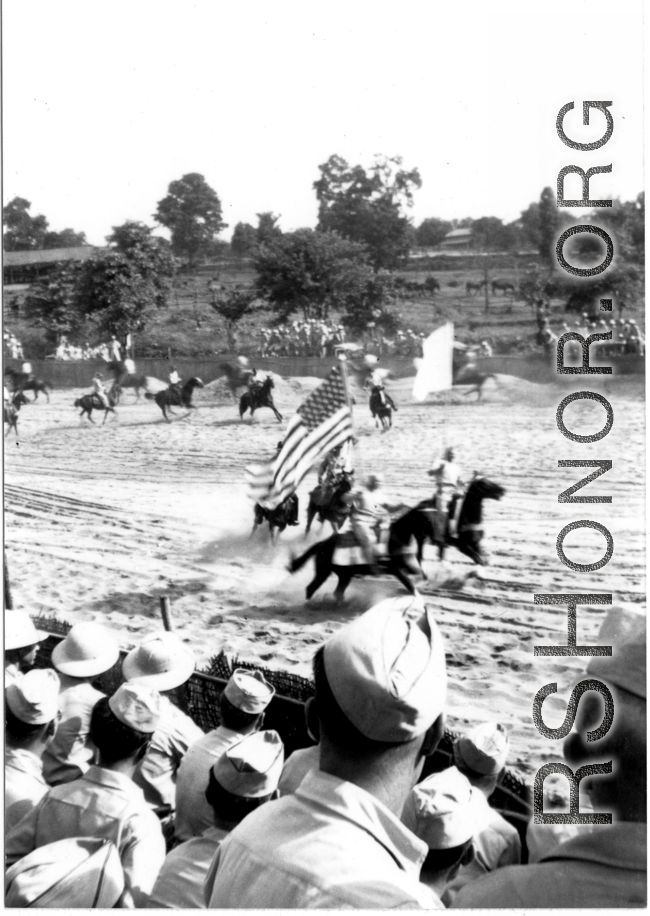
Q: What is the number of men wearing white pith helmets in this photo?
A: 3